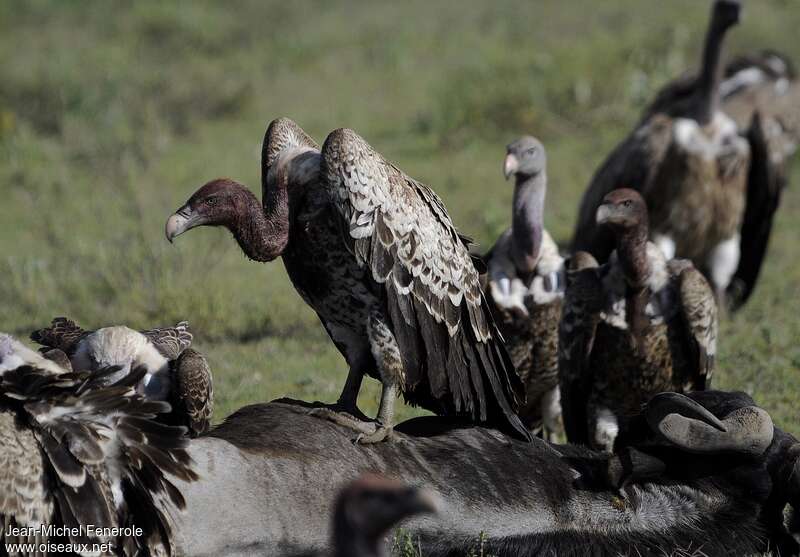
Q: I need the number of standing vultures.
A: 4